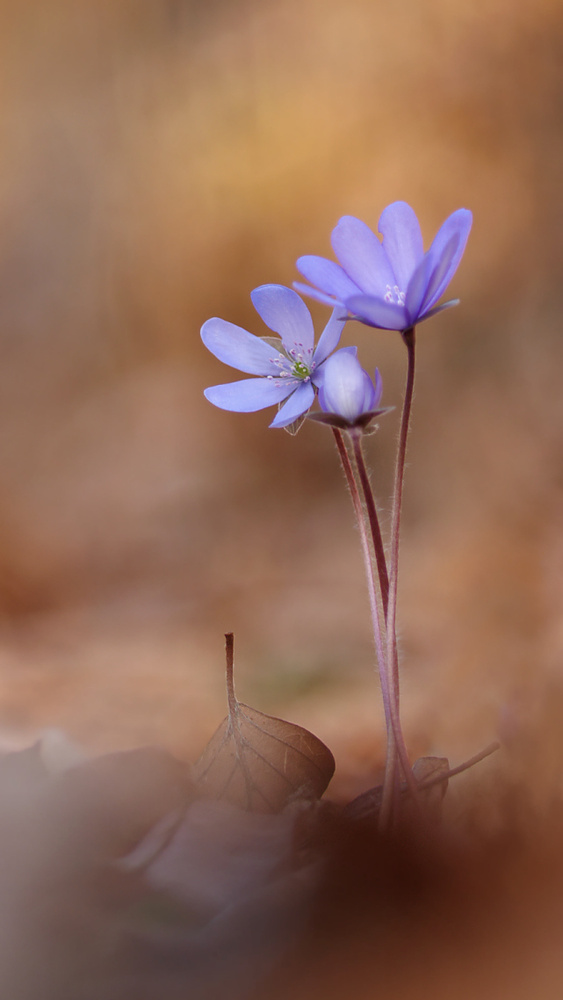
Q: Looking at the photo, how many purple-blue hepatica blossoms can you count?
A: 3